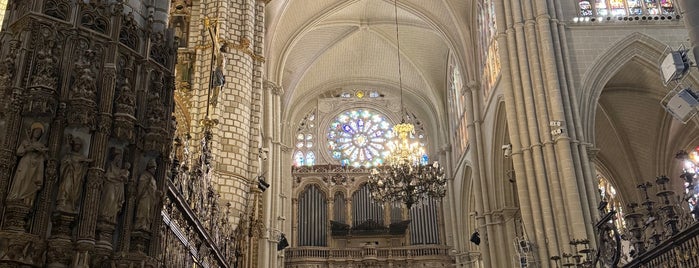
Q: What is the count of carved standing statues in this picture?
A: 4